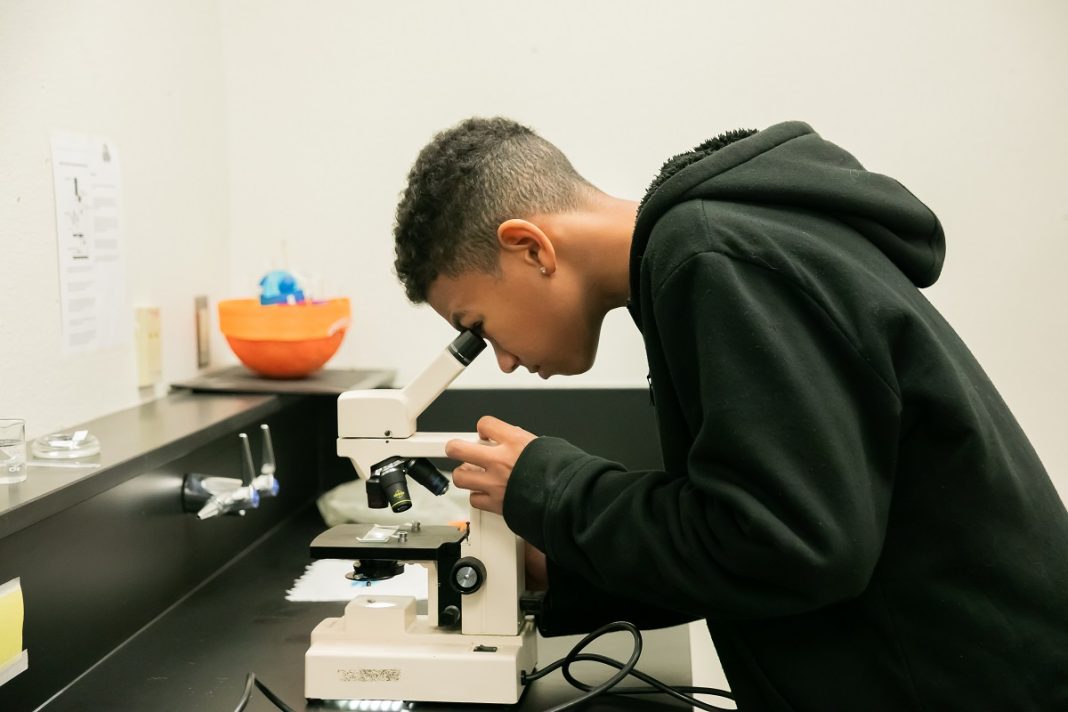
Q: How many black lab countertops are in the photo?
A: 1